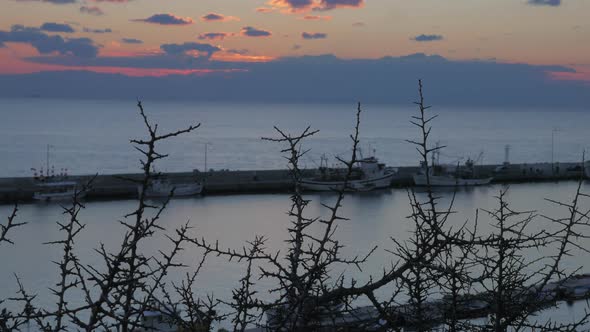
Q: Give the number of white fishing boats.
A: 4